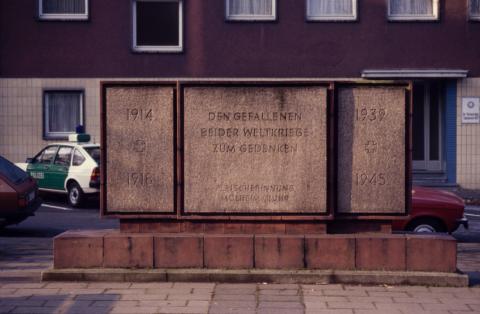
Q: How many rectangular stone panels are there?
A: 3